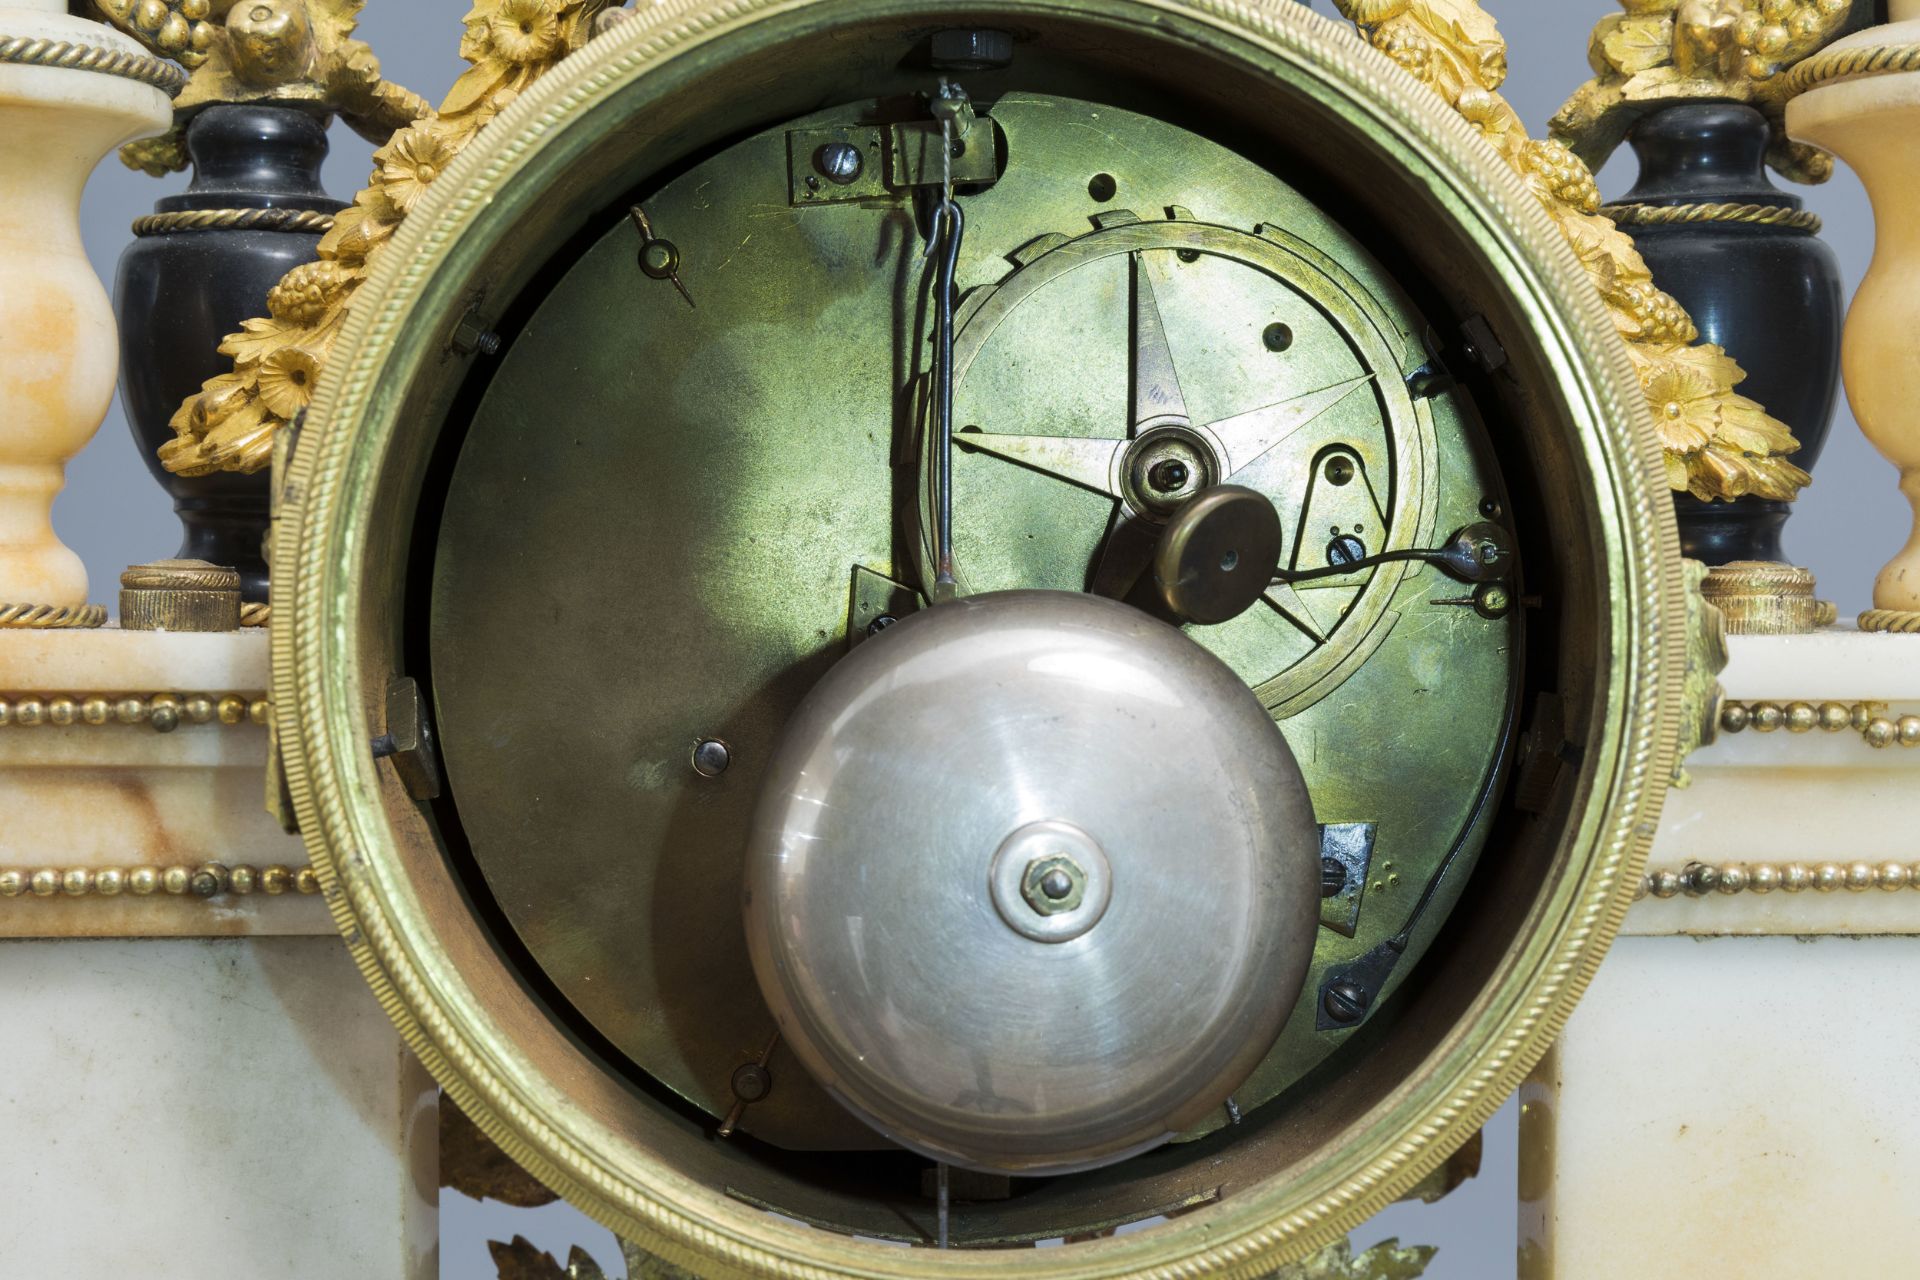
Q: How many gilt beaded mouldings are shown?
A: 4